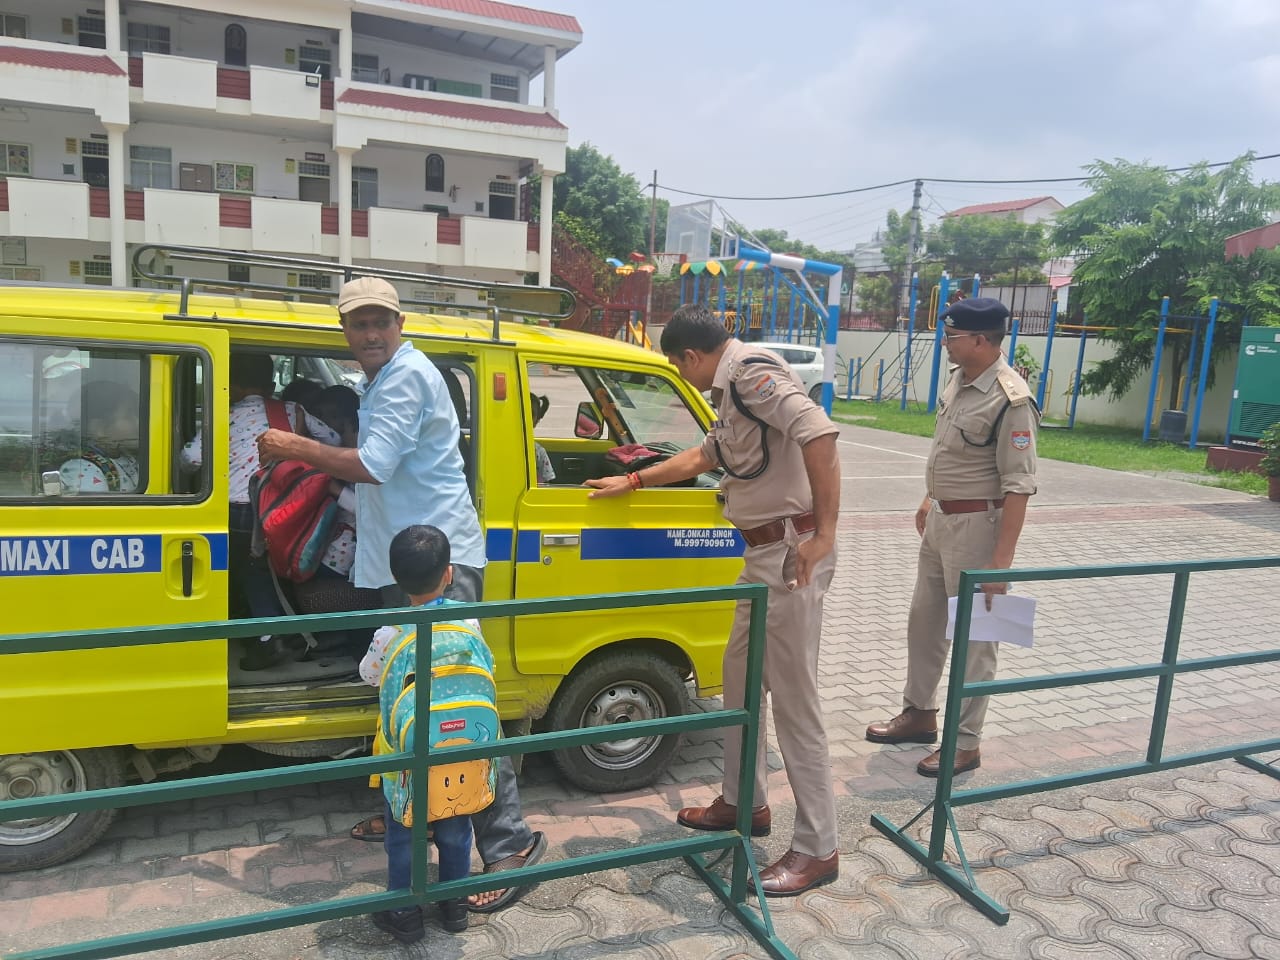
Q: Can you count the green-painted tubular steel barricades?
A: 2